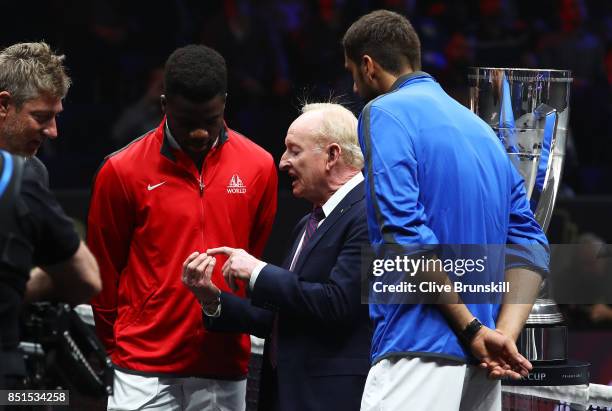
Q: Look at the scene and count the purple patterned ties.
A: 1